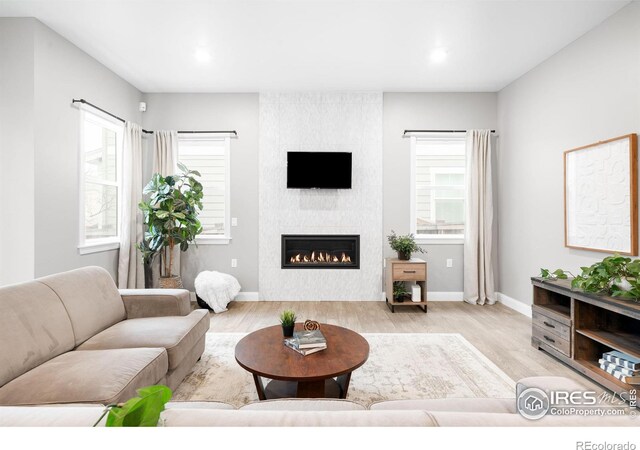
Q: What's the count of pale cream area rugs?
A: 1